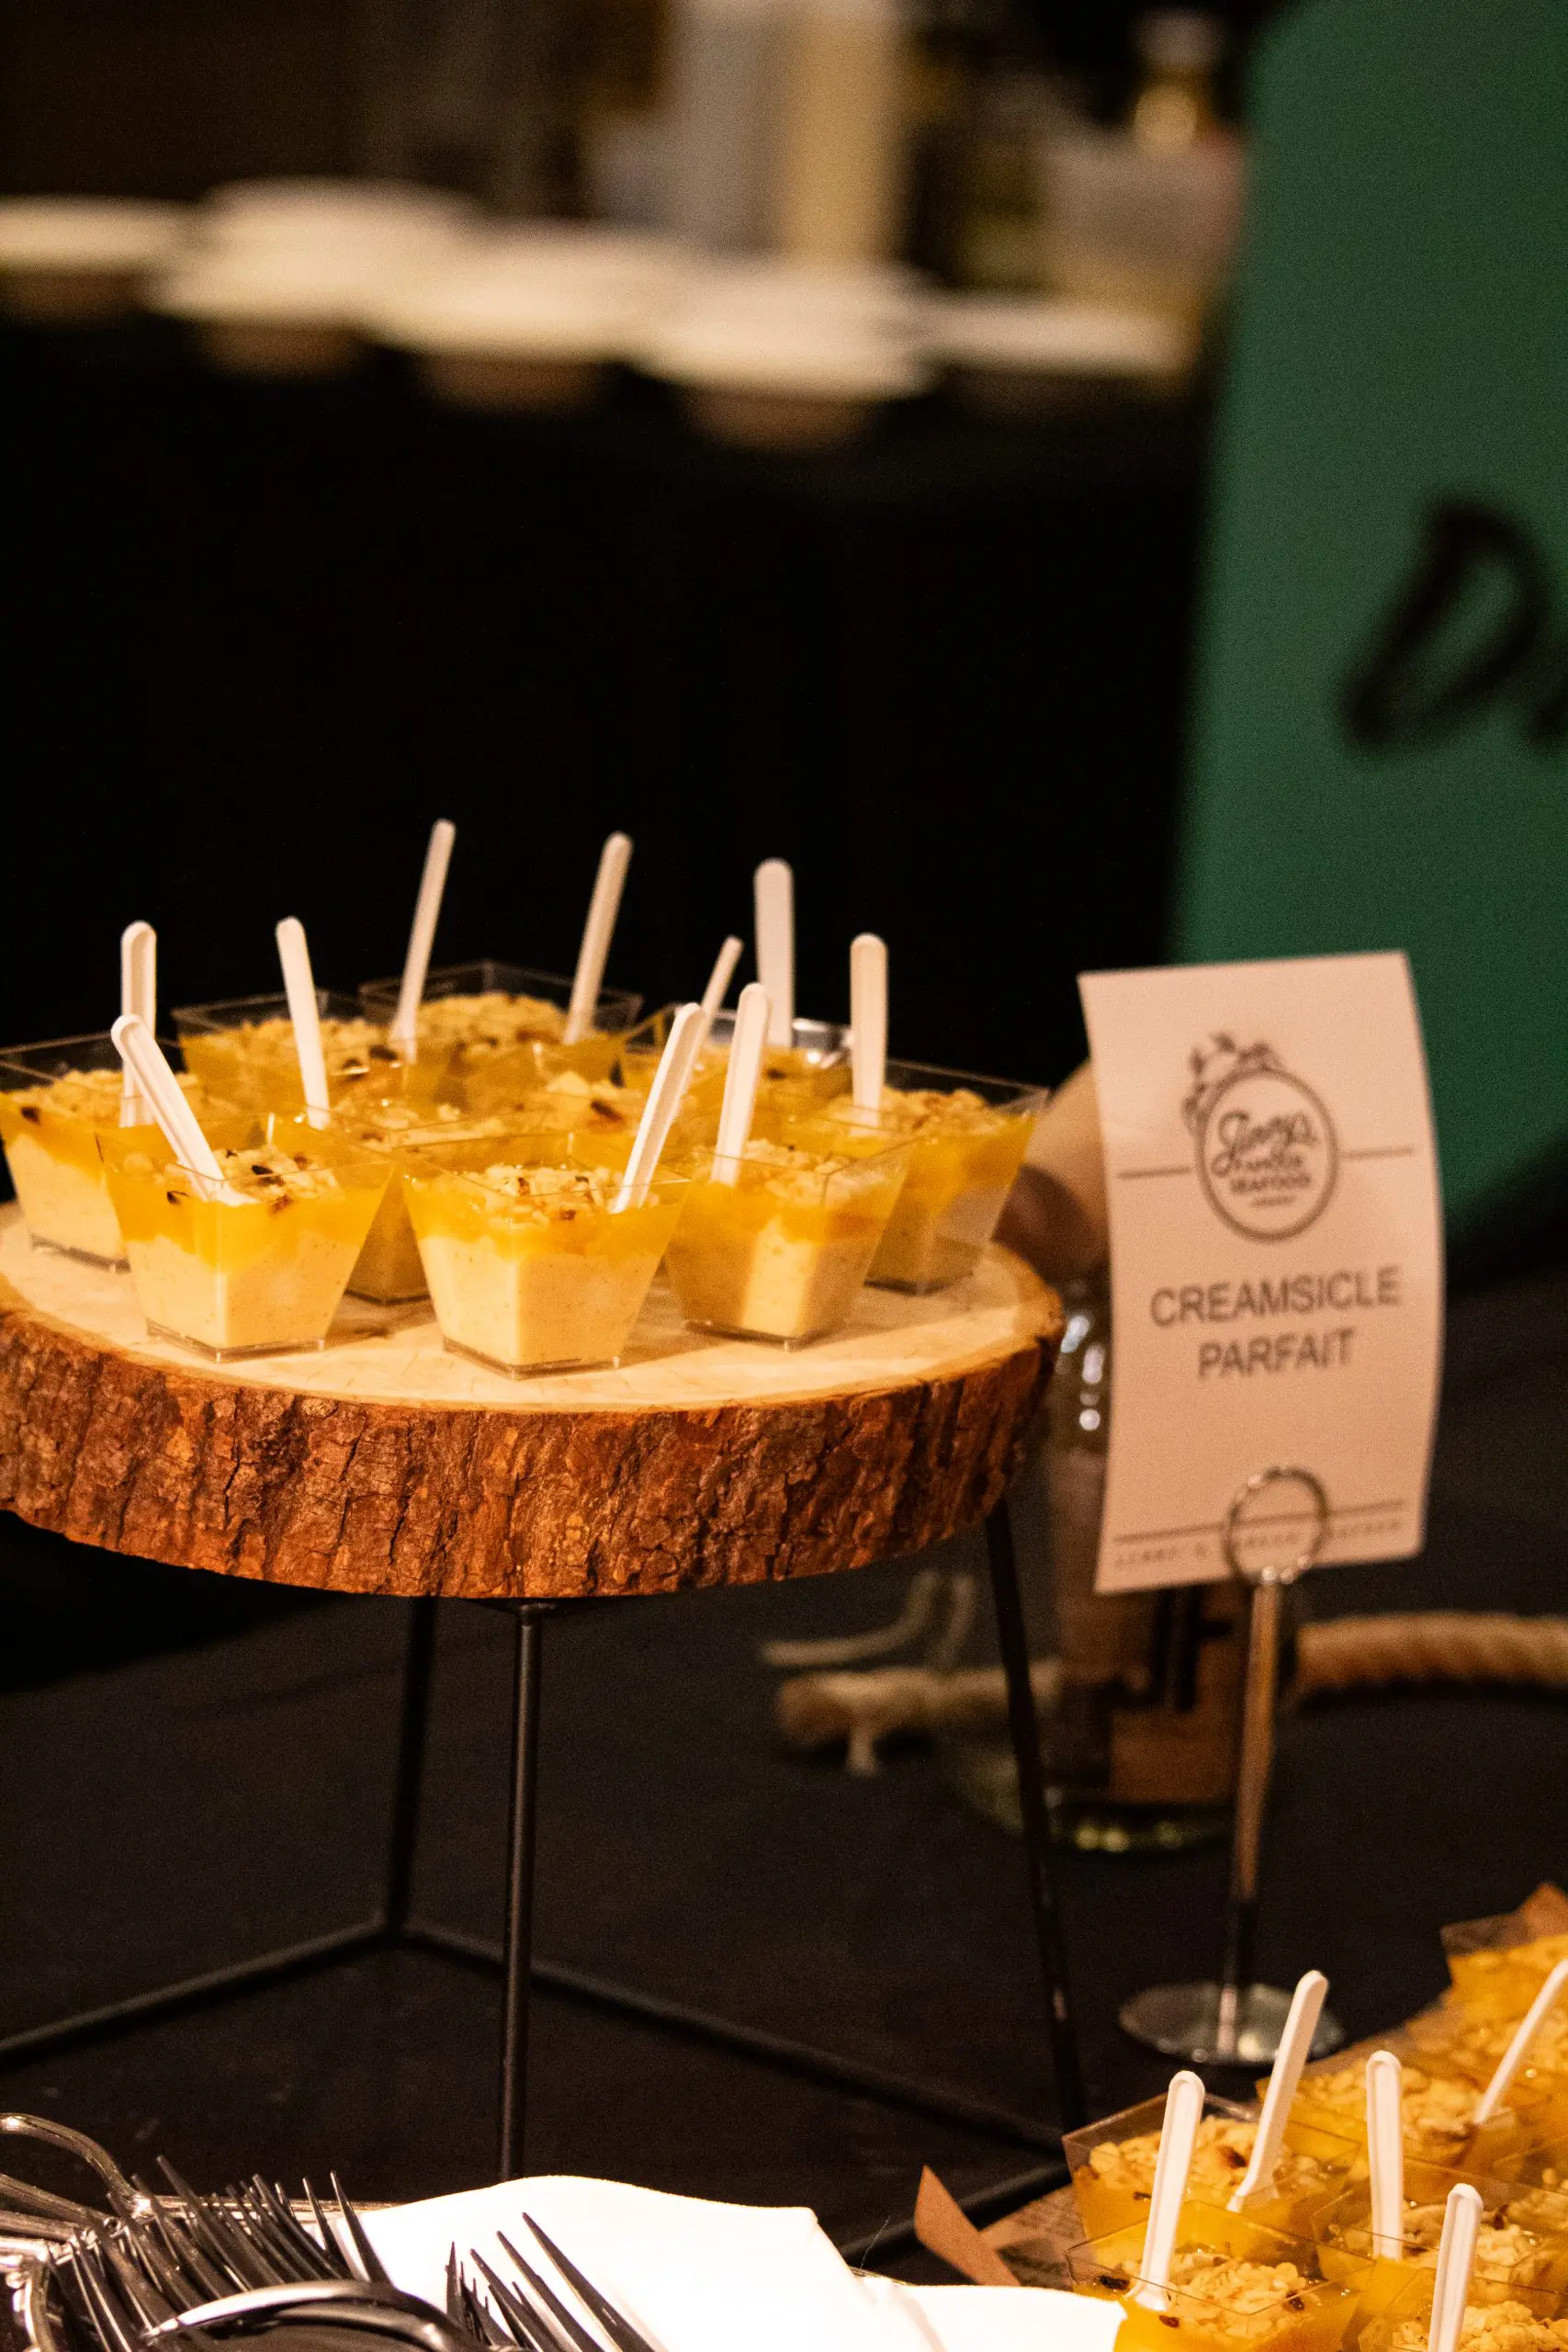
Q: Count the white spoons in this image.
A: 15